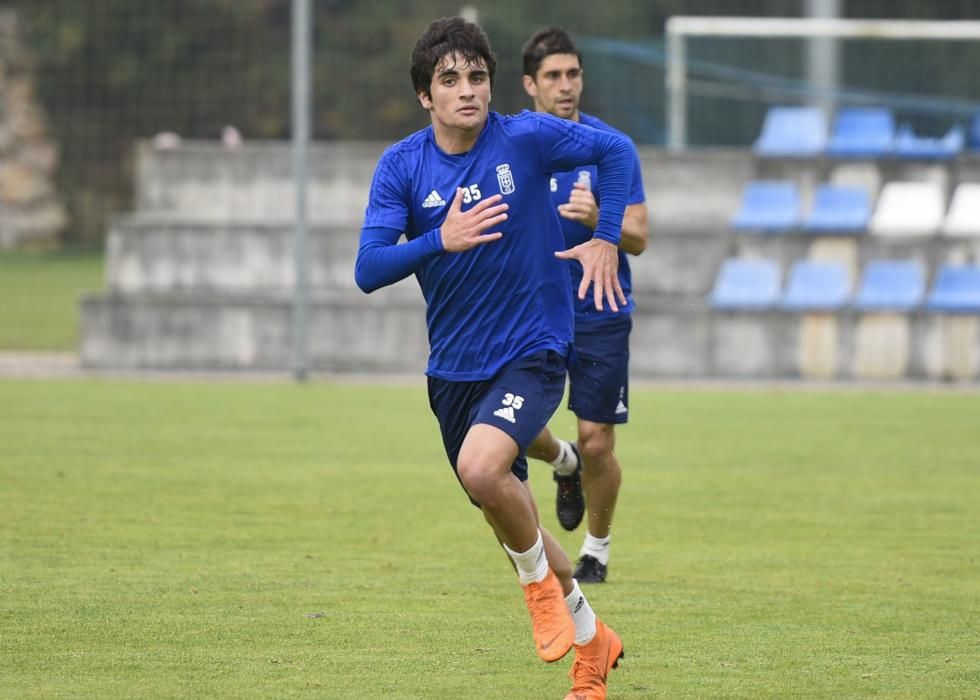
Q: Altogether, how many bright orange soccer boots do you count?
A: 2